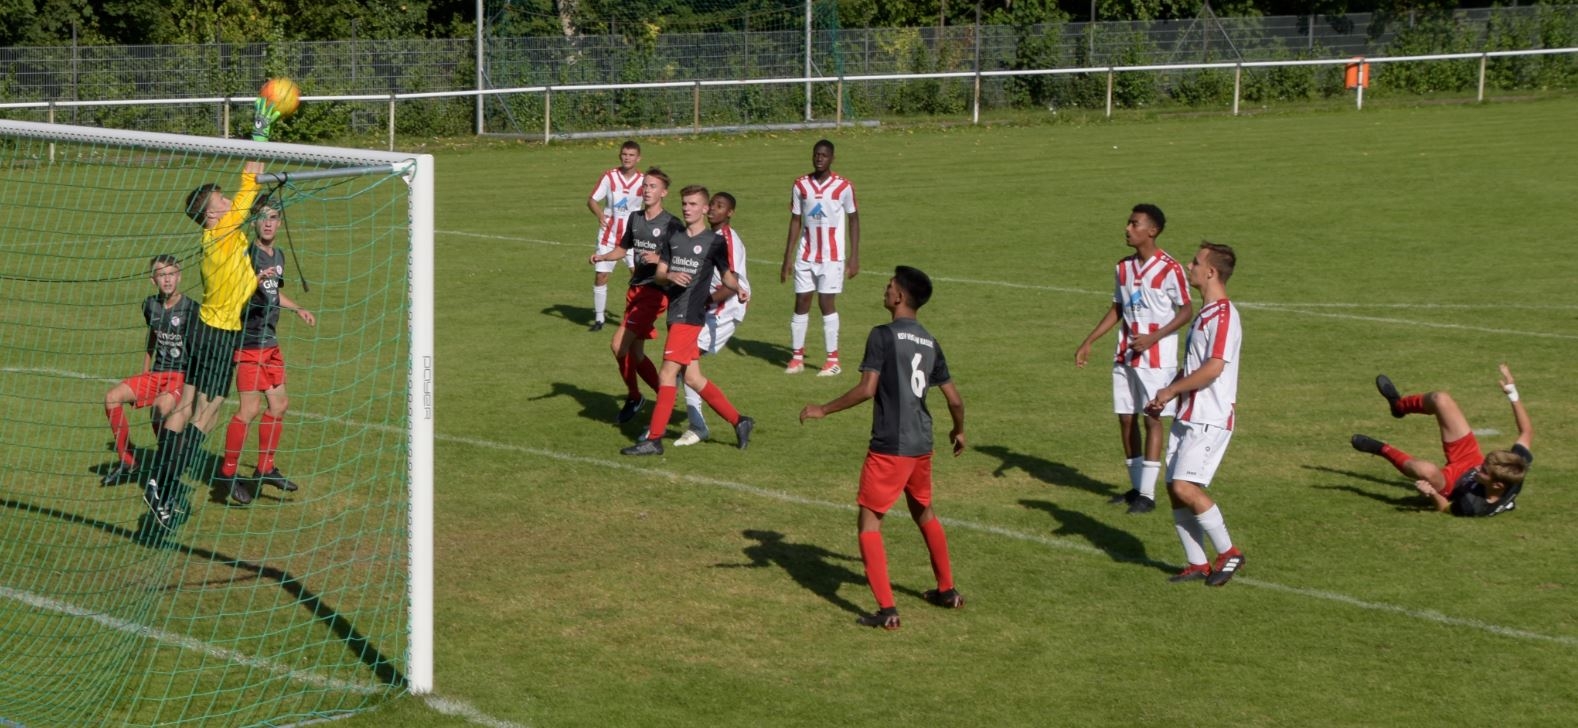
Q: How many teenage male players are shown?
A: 12